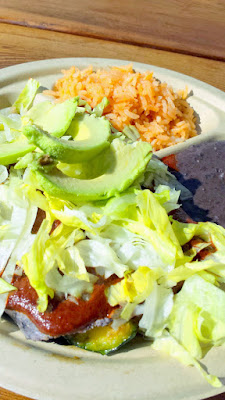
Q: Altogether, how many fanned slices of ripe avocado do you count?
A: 4